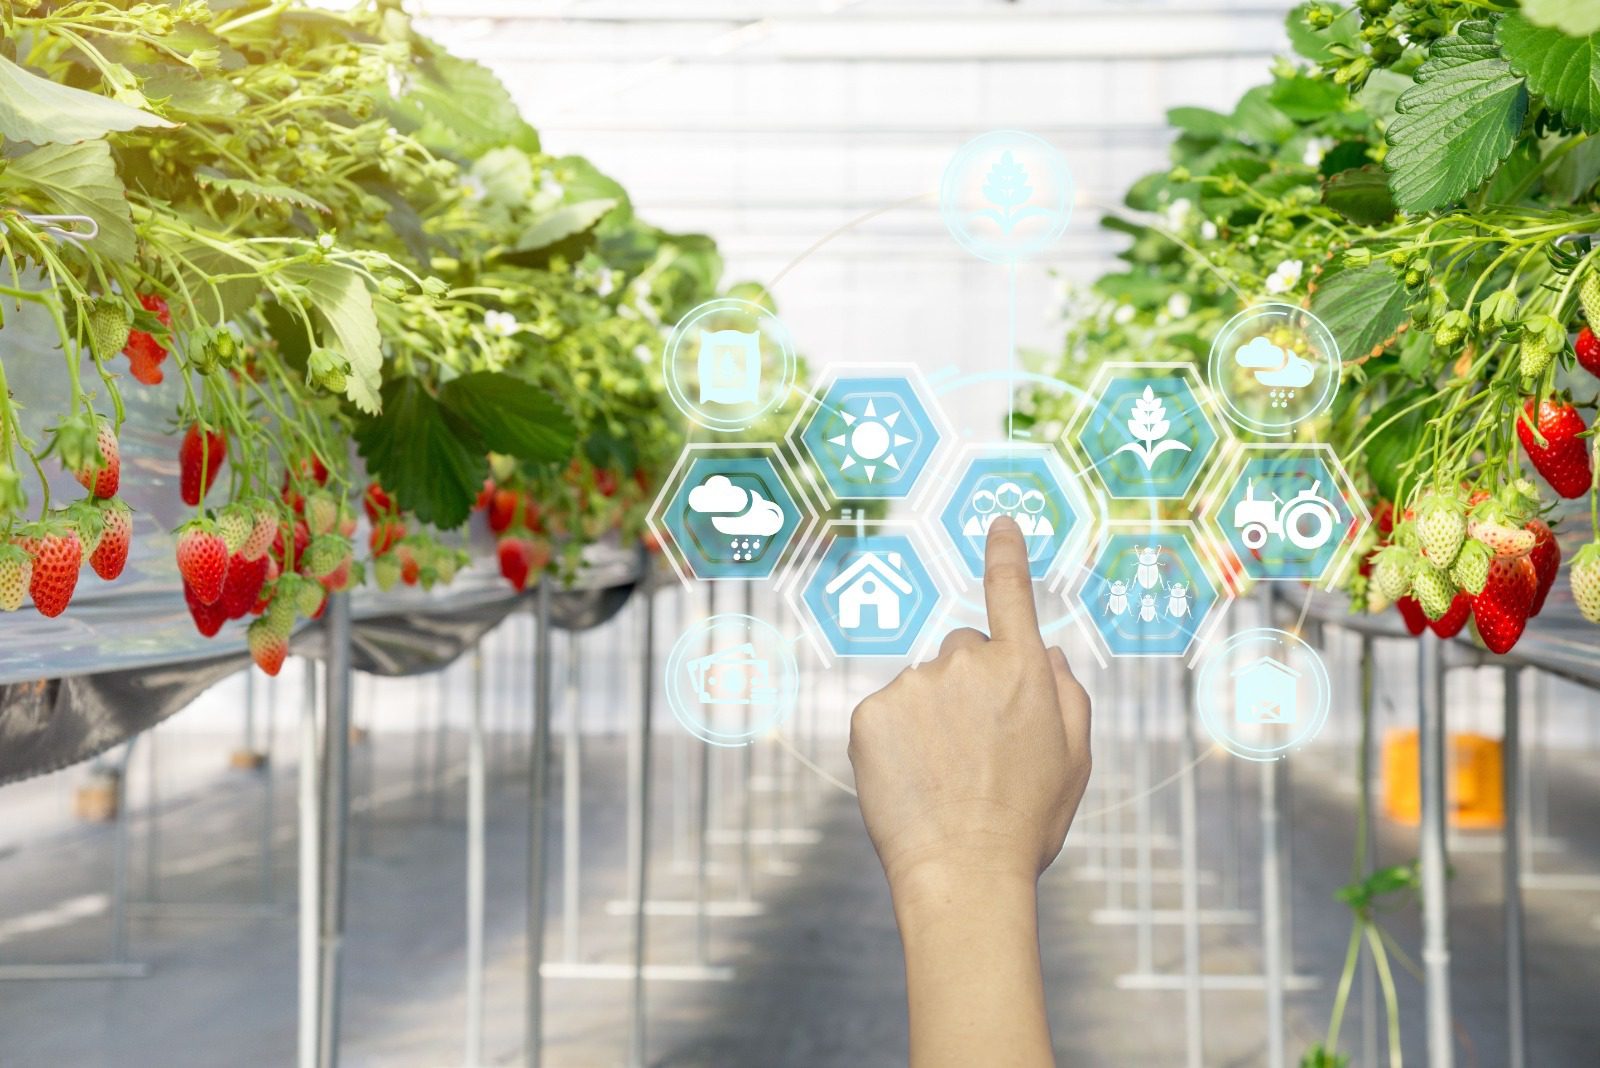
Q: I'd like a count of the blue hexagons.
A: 7